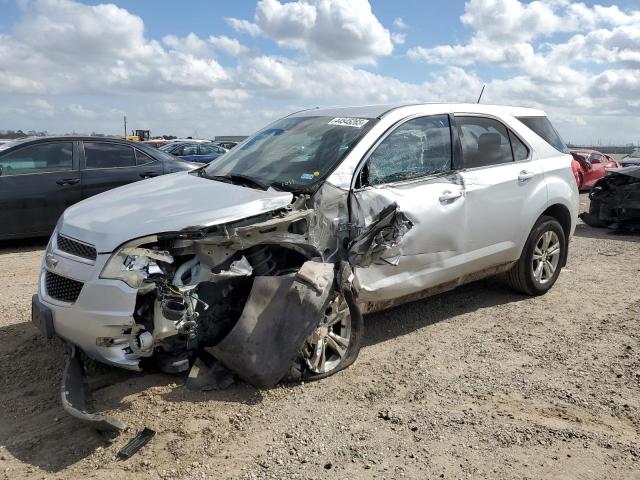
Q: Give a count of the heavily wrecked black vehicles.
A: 1